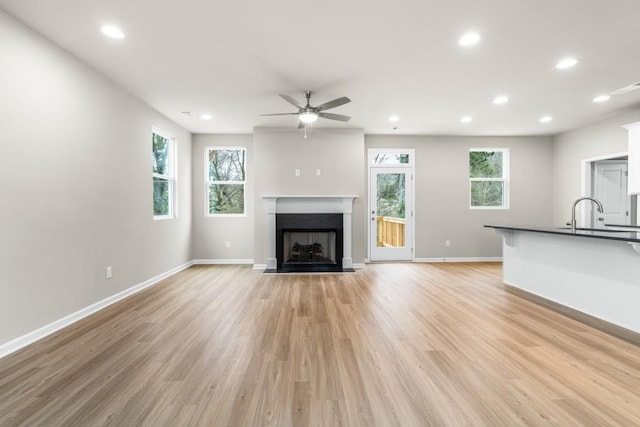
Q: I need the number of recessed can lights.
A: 9